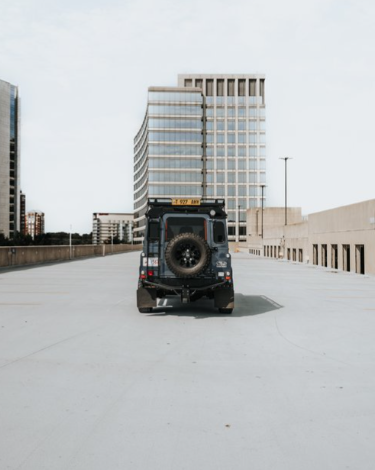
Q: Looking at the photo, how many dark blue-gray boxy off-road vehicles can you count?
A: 1